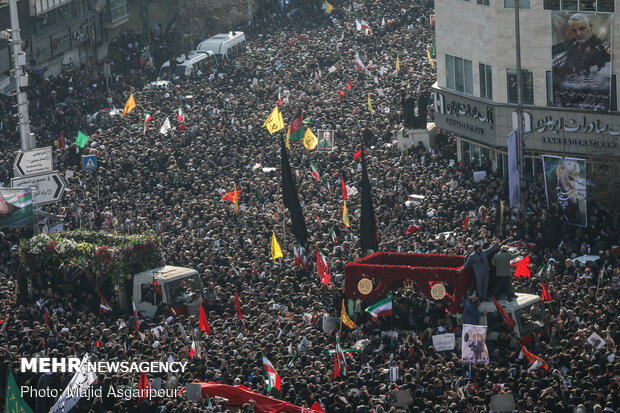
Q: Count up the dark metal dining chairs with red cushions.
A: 0